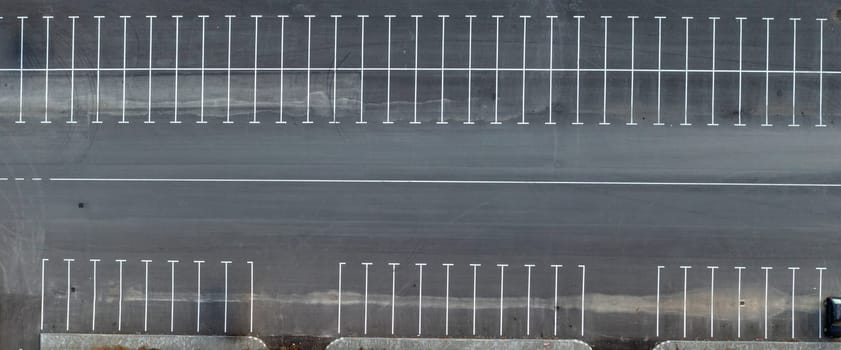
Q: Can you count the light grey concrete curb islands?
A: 3